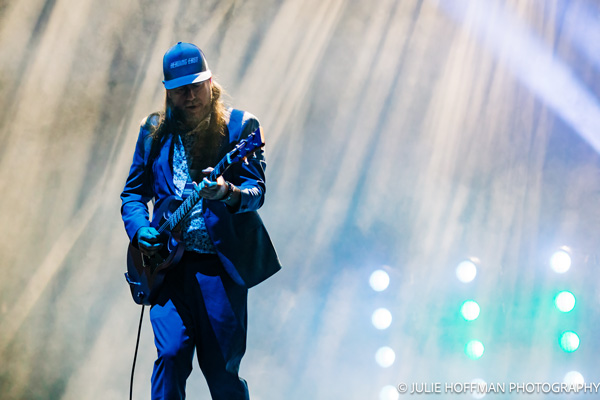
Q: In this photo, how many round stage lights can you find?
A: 12